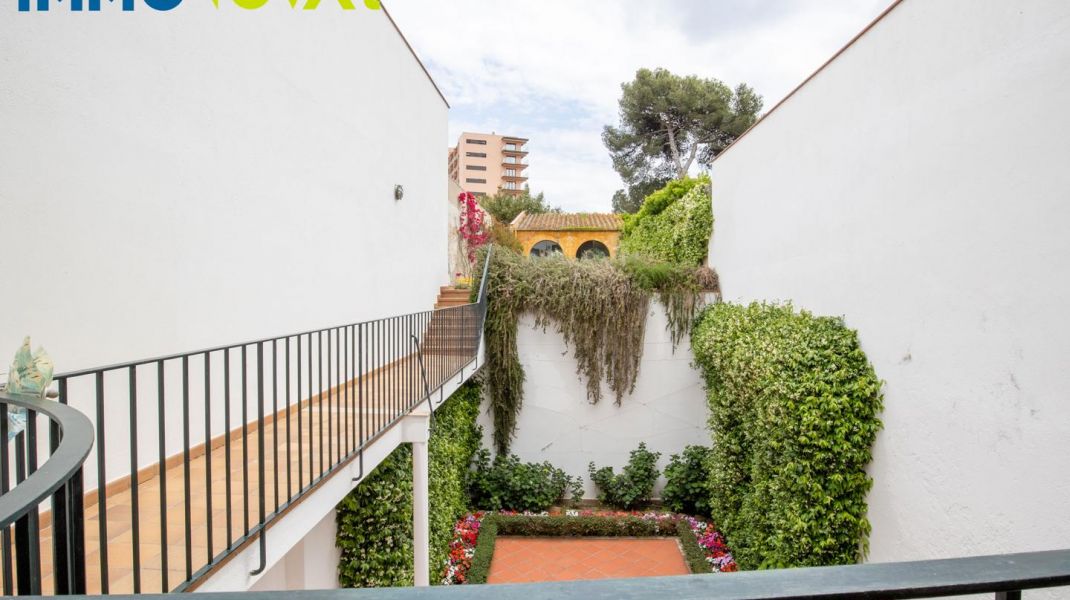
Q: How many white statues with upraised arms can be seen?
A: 0